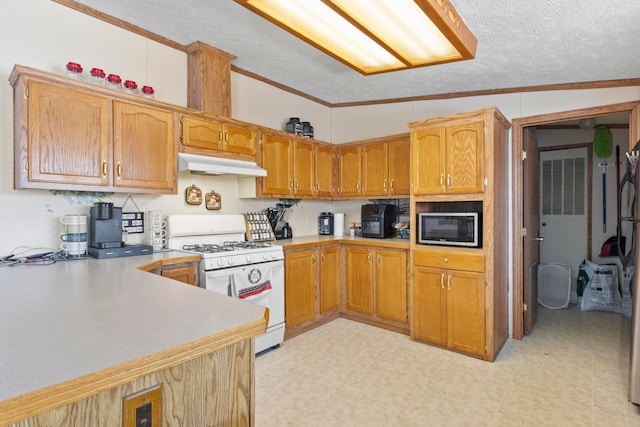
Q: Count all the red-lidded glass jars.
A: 5